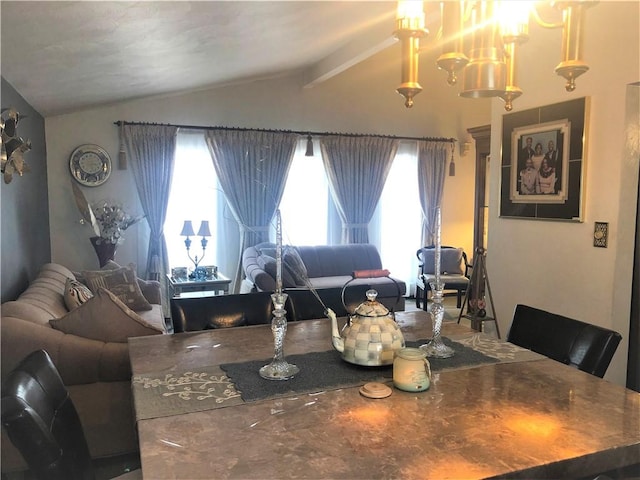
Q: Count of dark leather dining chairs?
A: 4